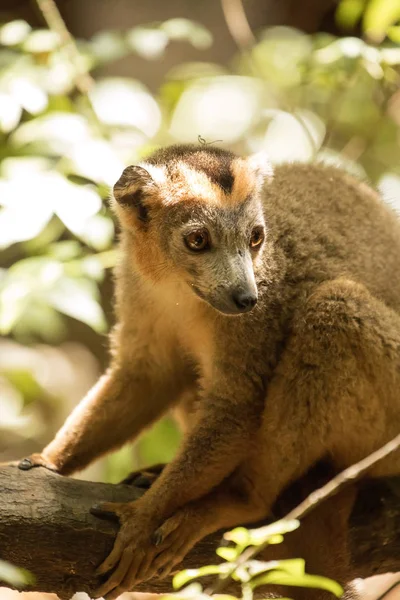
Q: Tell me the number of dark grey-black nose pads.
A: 1